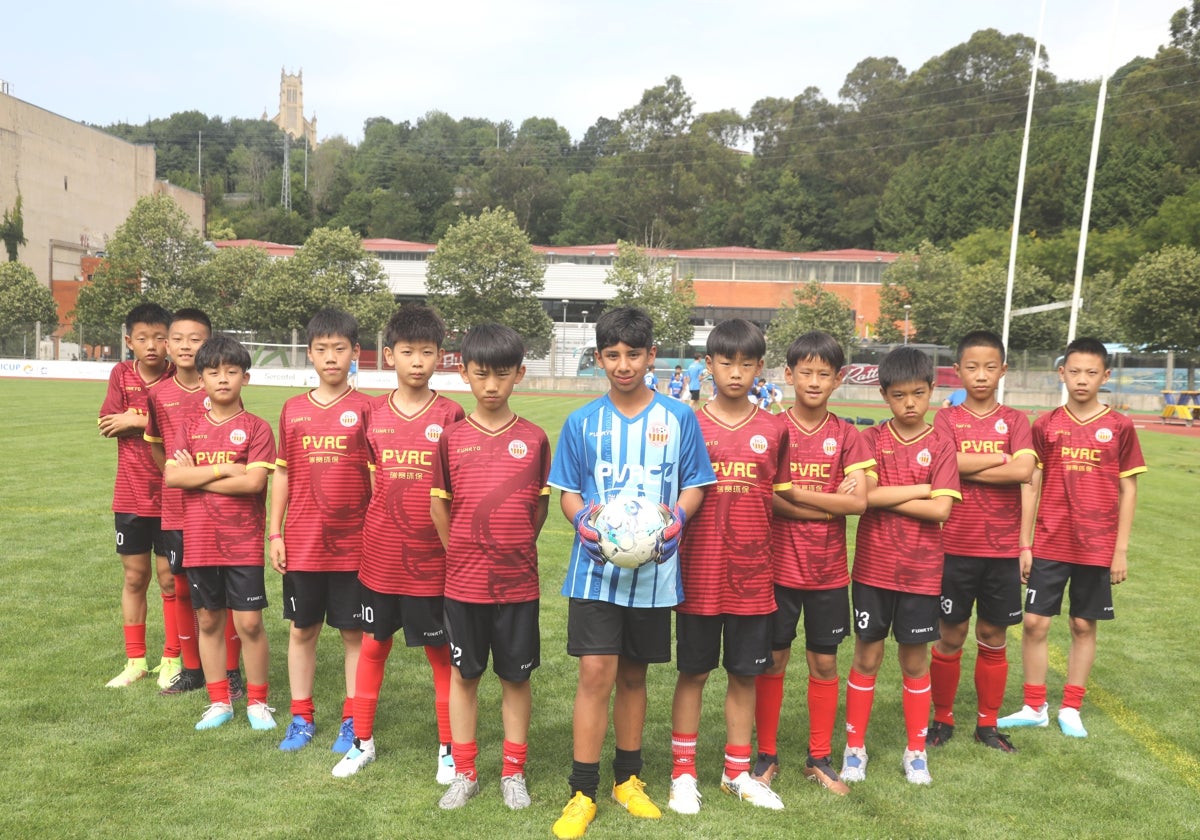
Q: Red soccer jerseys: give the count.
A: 11